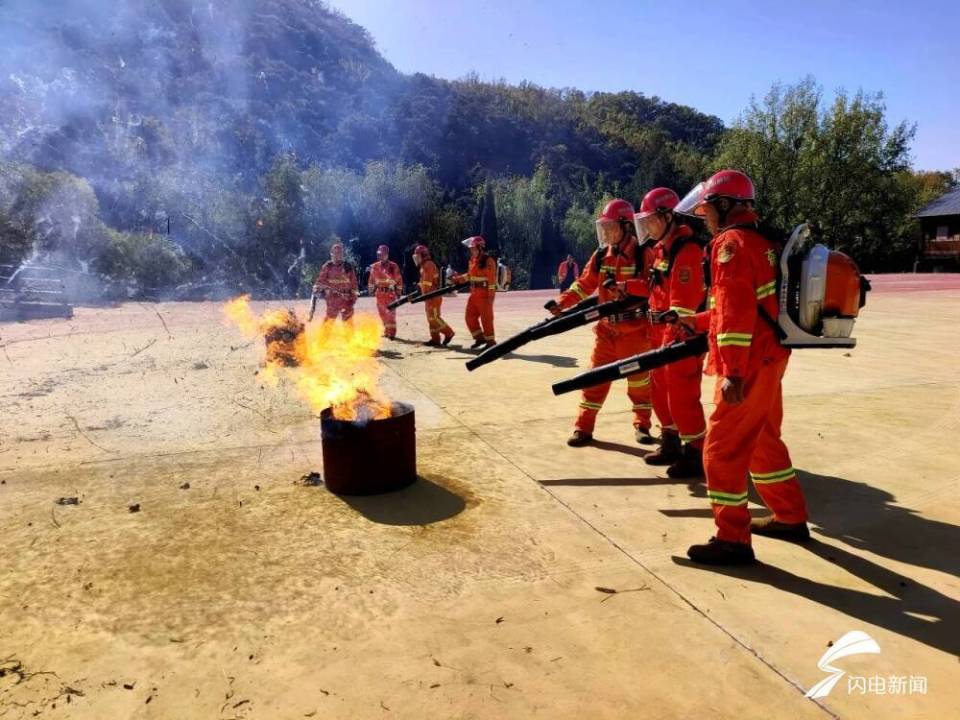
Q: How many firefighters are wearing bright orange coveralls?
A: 7